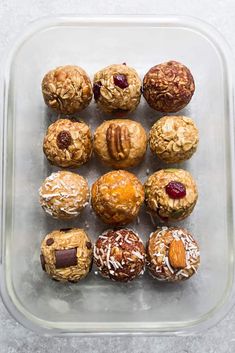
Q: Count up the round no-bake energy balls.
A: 12